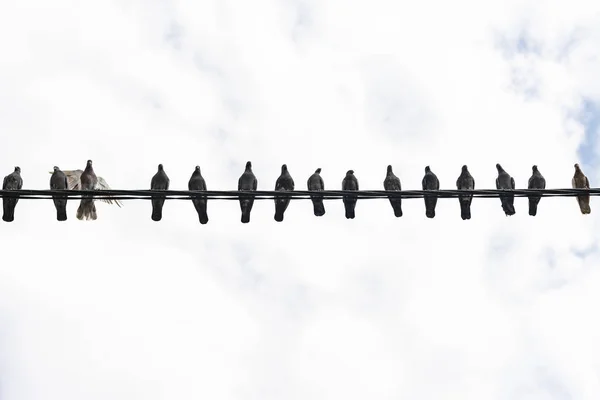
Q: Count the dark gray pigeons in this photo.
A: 13